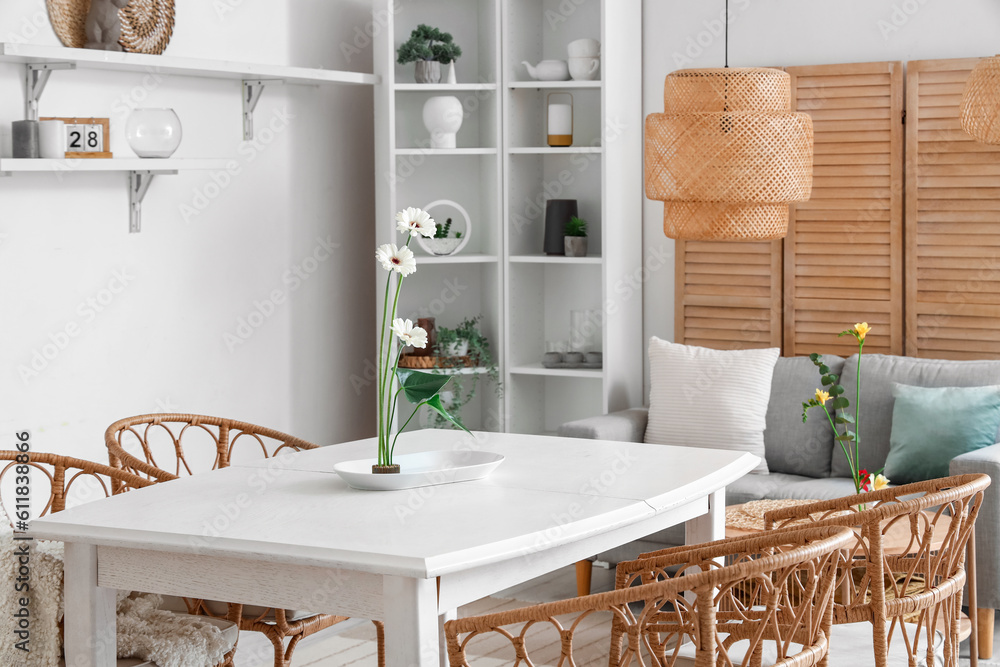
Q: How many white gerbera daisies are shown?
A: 3